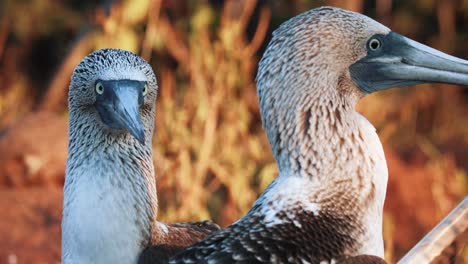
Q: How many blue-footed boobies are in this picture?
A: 2